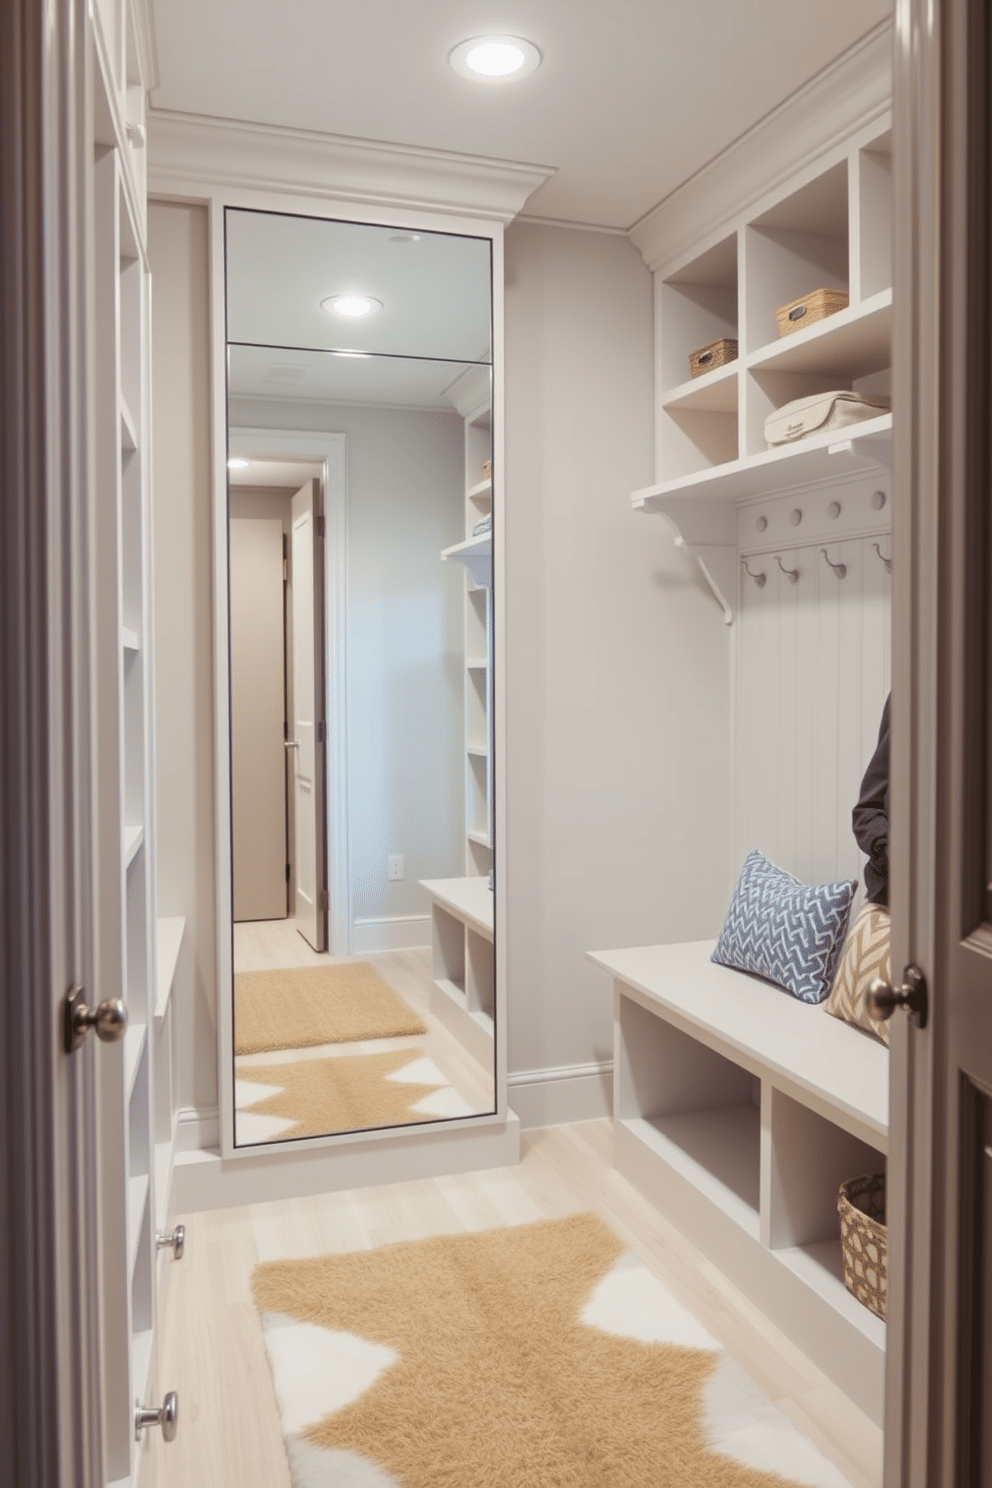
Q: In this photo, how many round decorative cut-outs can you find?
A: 4